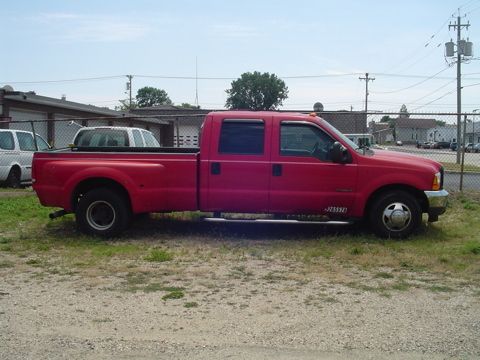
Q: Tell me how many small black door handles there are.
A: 2